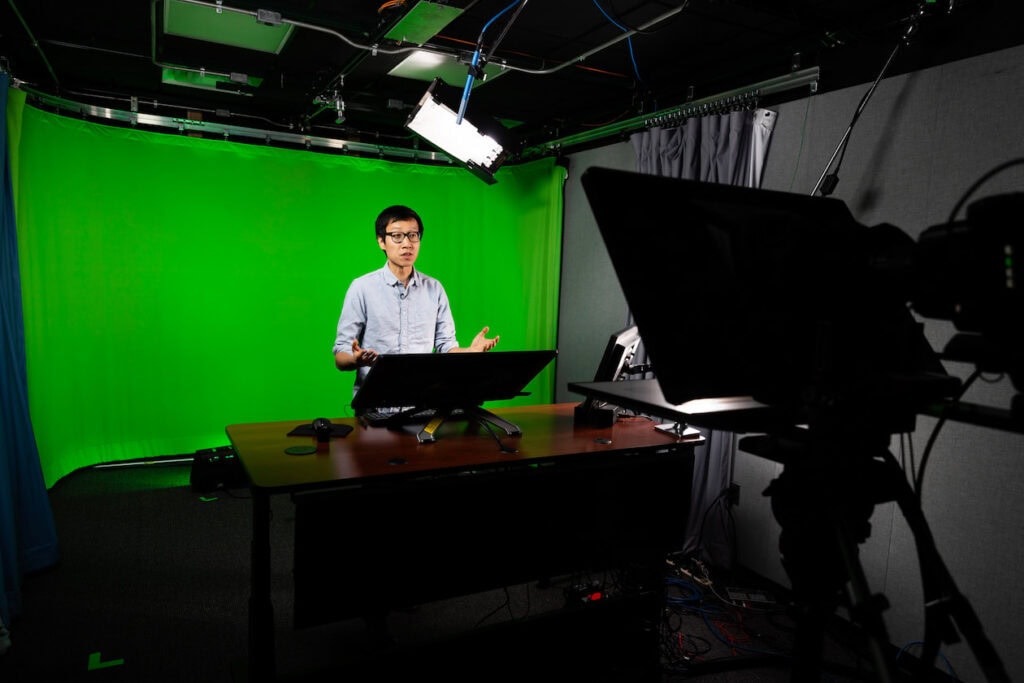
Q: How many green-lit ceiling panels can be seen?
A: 4